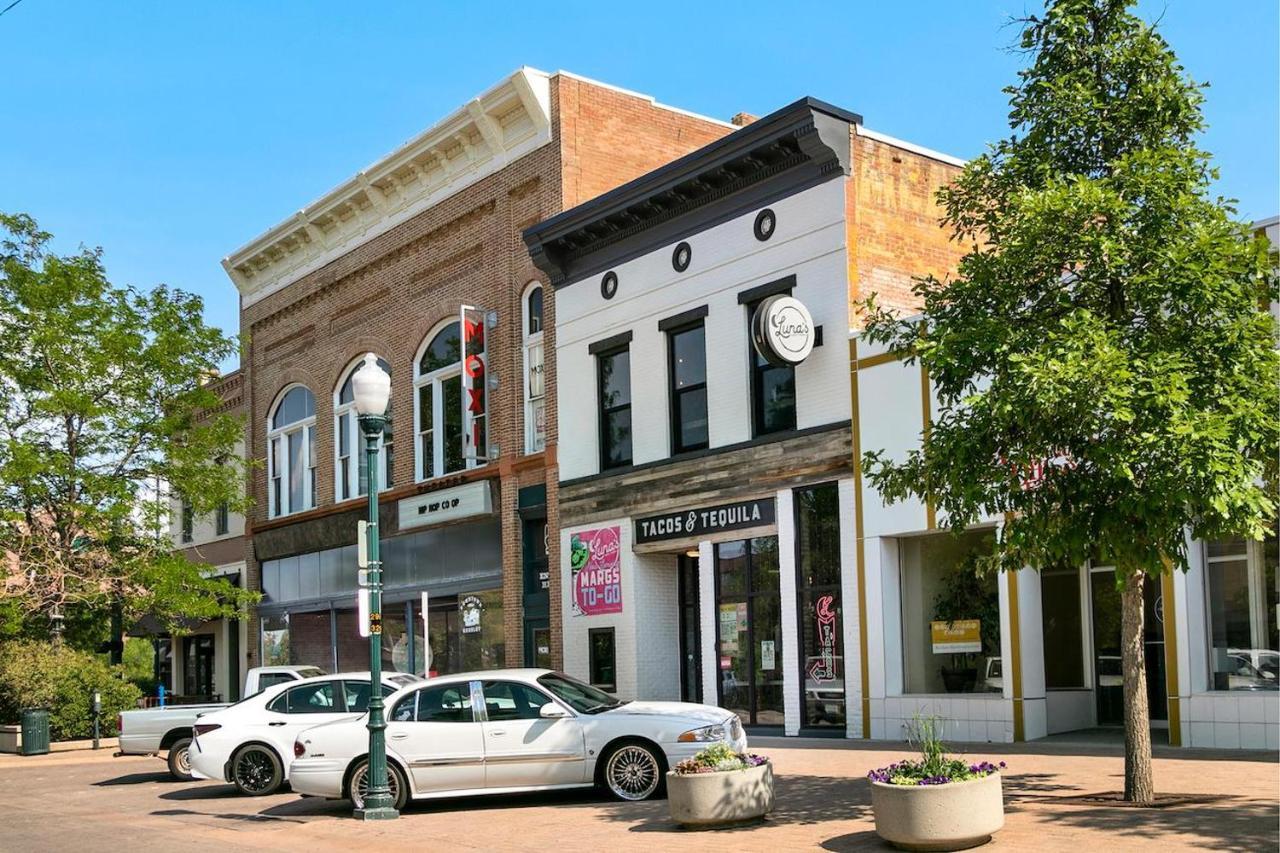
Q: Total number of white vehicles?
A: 3